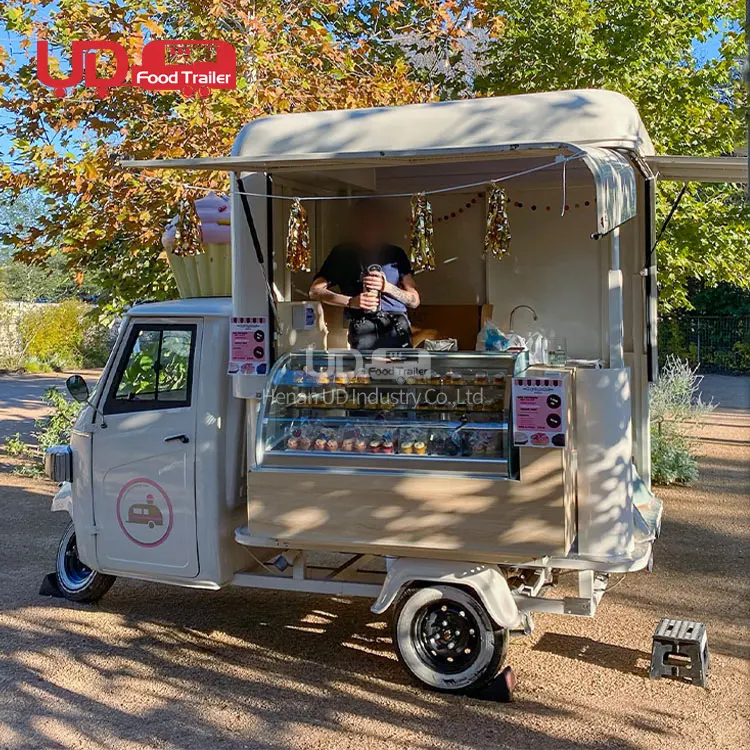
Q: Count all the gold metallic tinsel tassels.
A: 4